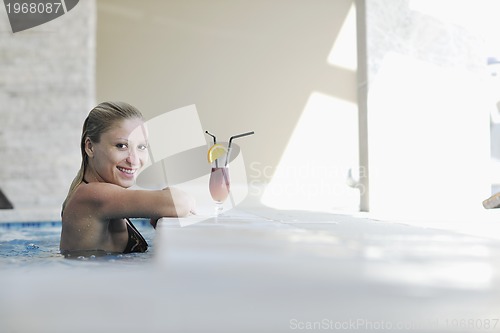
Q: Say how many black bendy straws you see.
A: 2